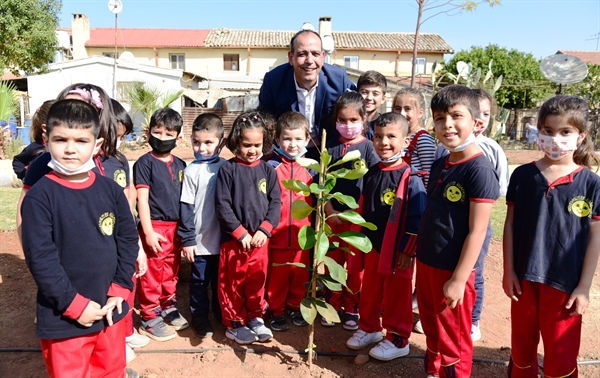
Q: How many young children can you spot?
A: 15